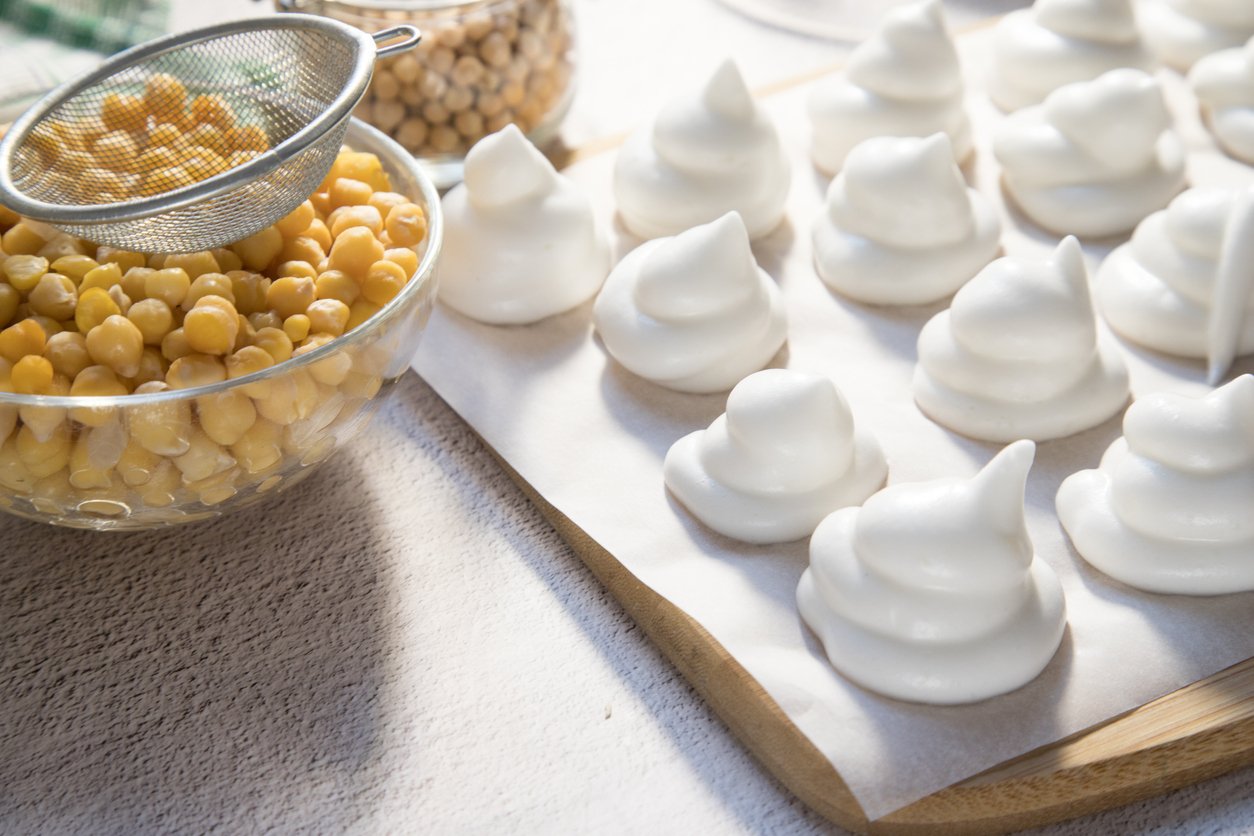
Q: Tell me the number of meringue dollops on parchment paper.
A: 14